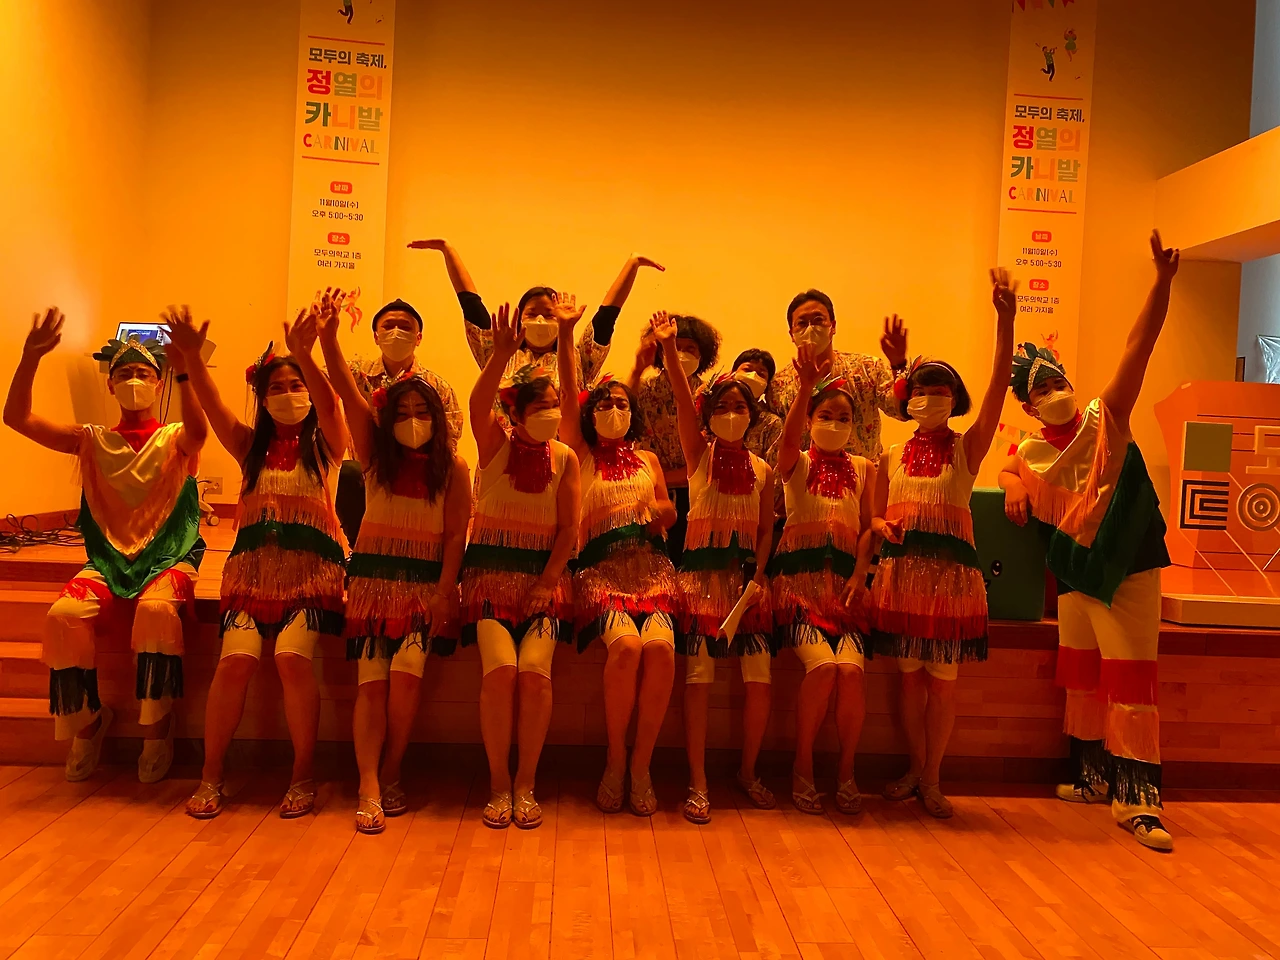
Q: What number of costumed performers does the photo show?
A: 9